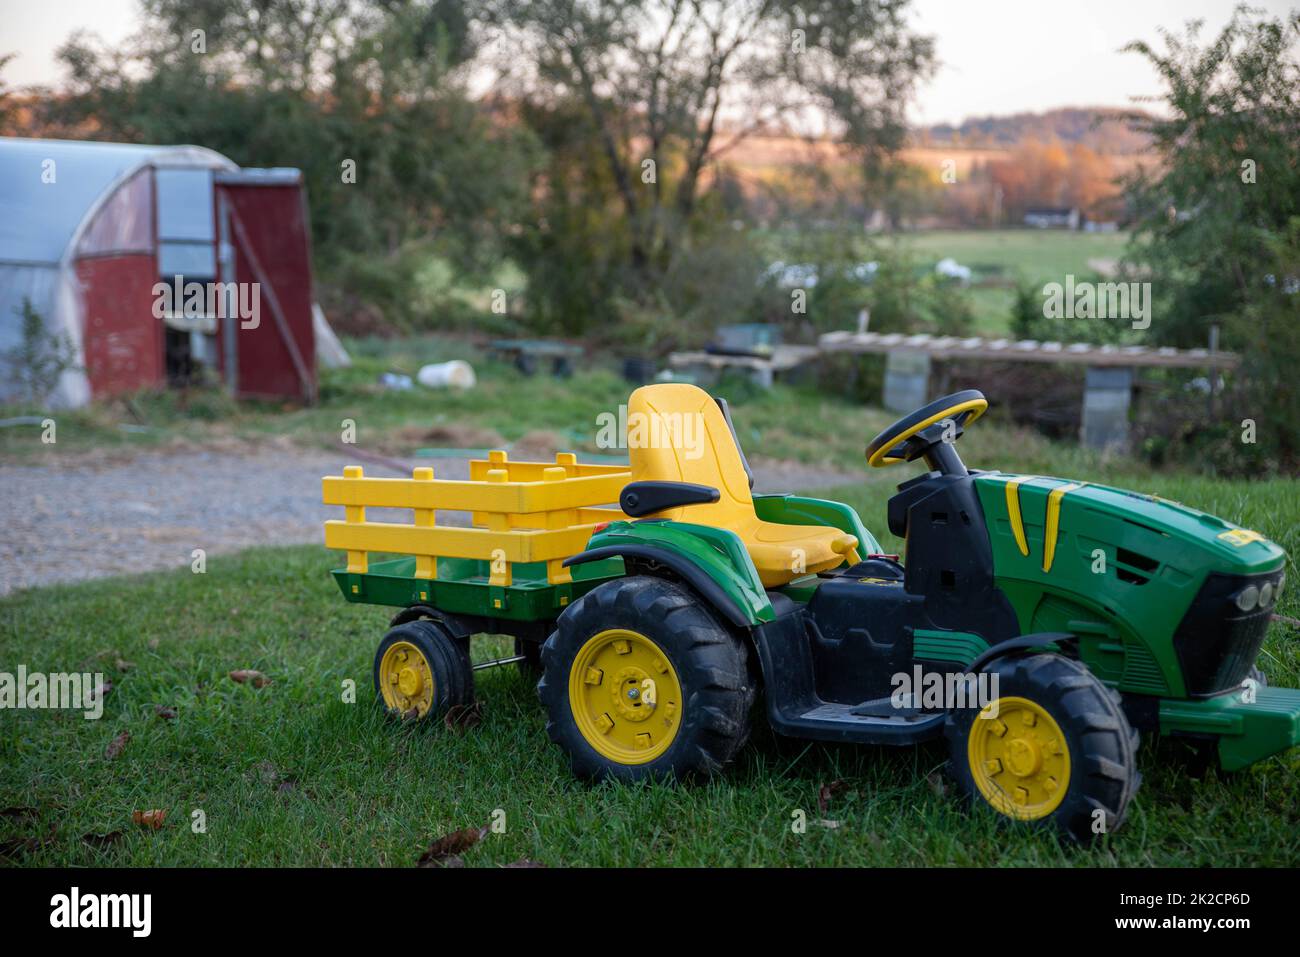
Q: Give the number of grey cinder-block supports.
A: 2